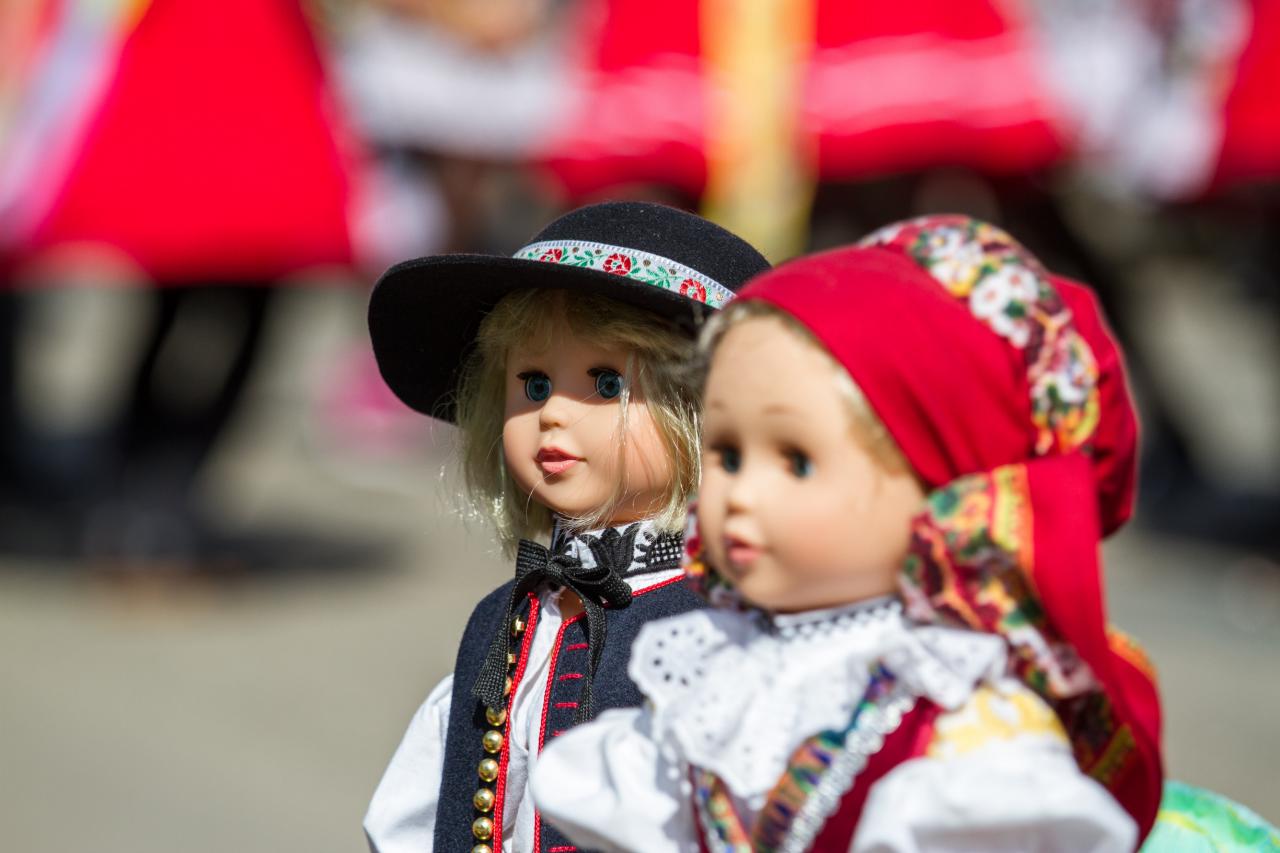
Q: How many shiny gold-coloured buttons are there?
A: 9